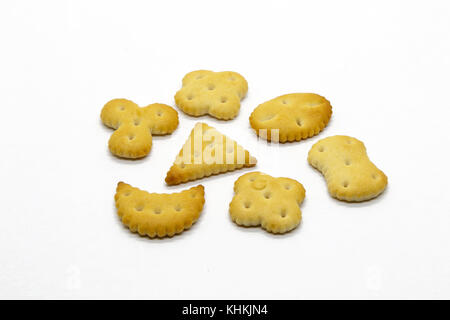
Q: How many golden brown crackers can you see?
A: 7